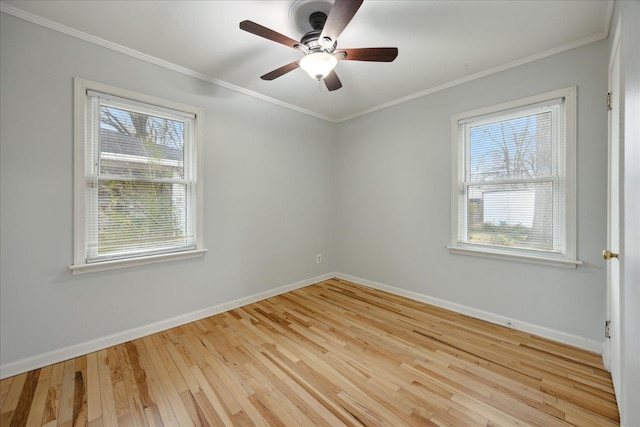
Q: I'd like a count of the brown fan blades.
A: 5